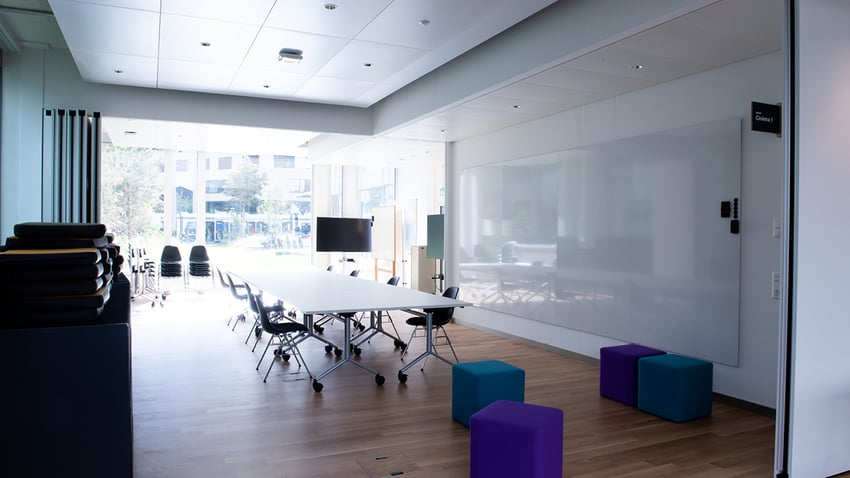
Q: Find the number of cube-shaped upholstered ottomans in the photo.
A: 4